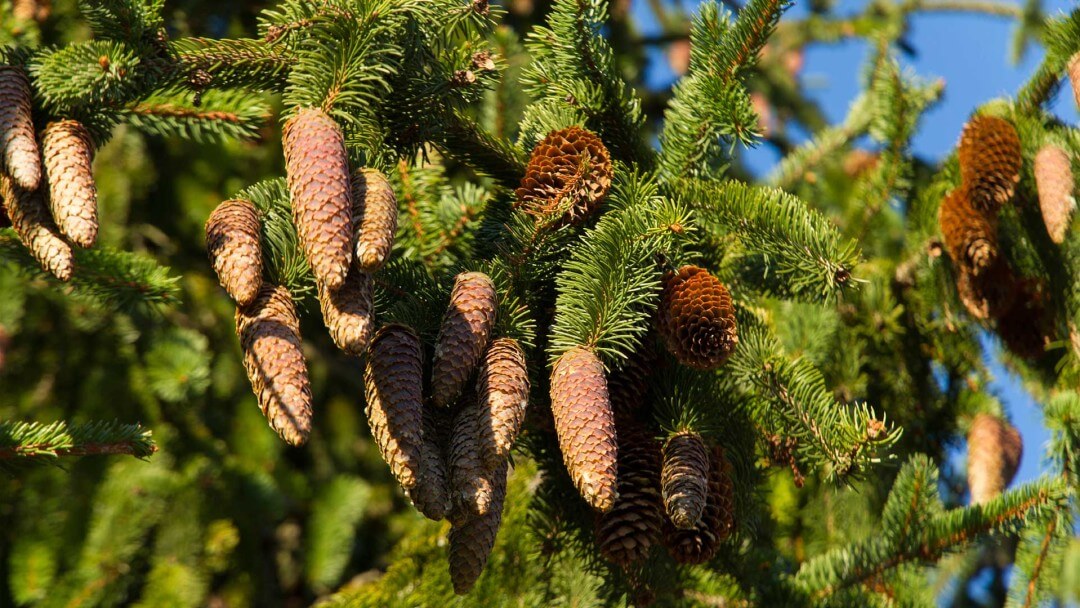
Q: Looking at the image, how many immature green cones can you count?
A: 0